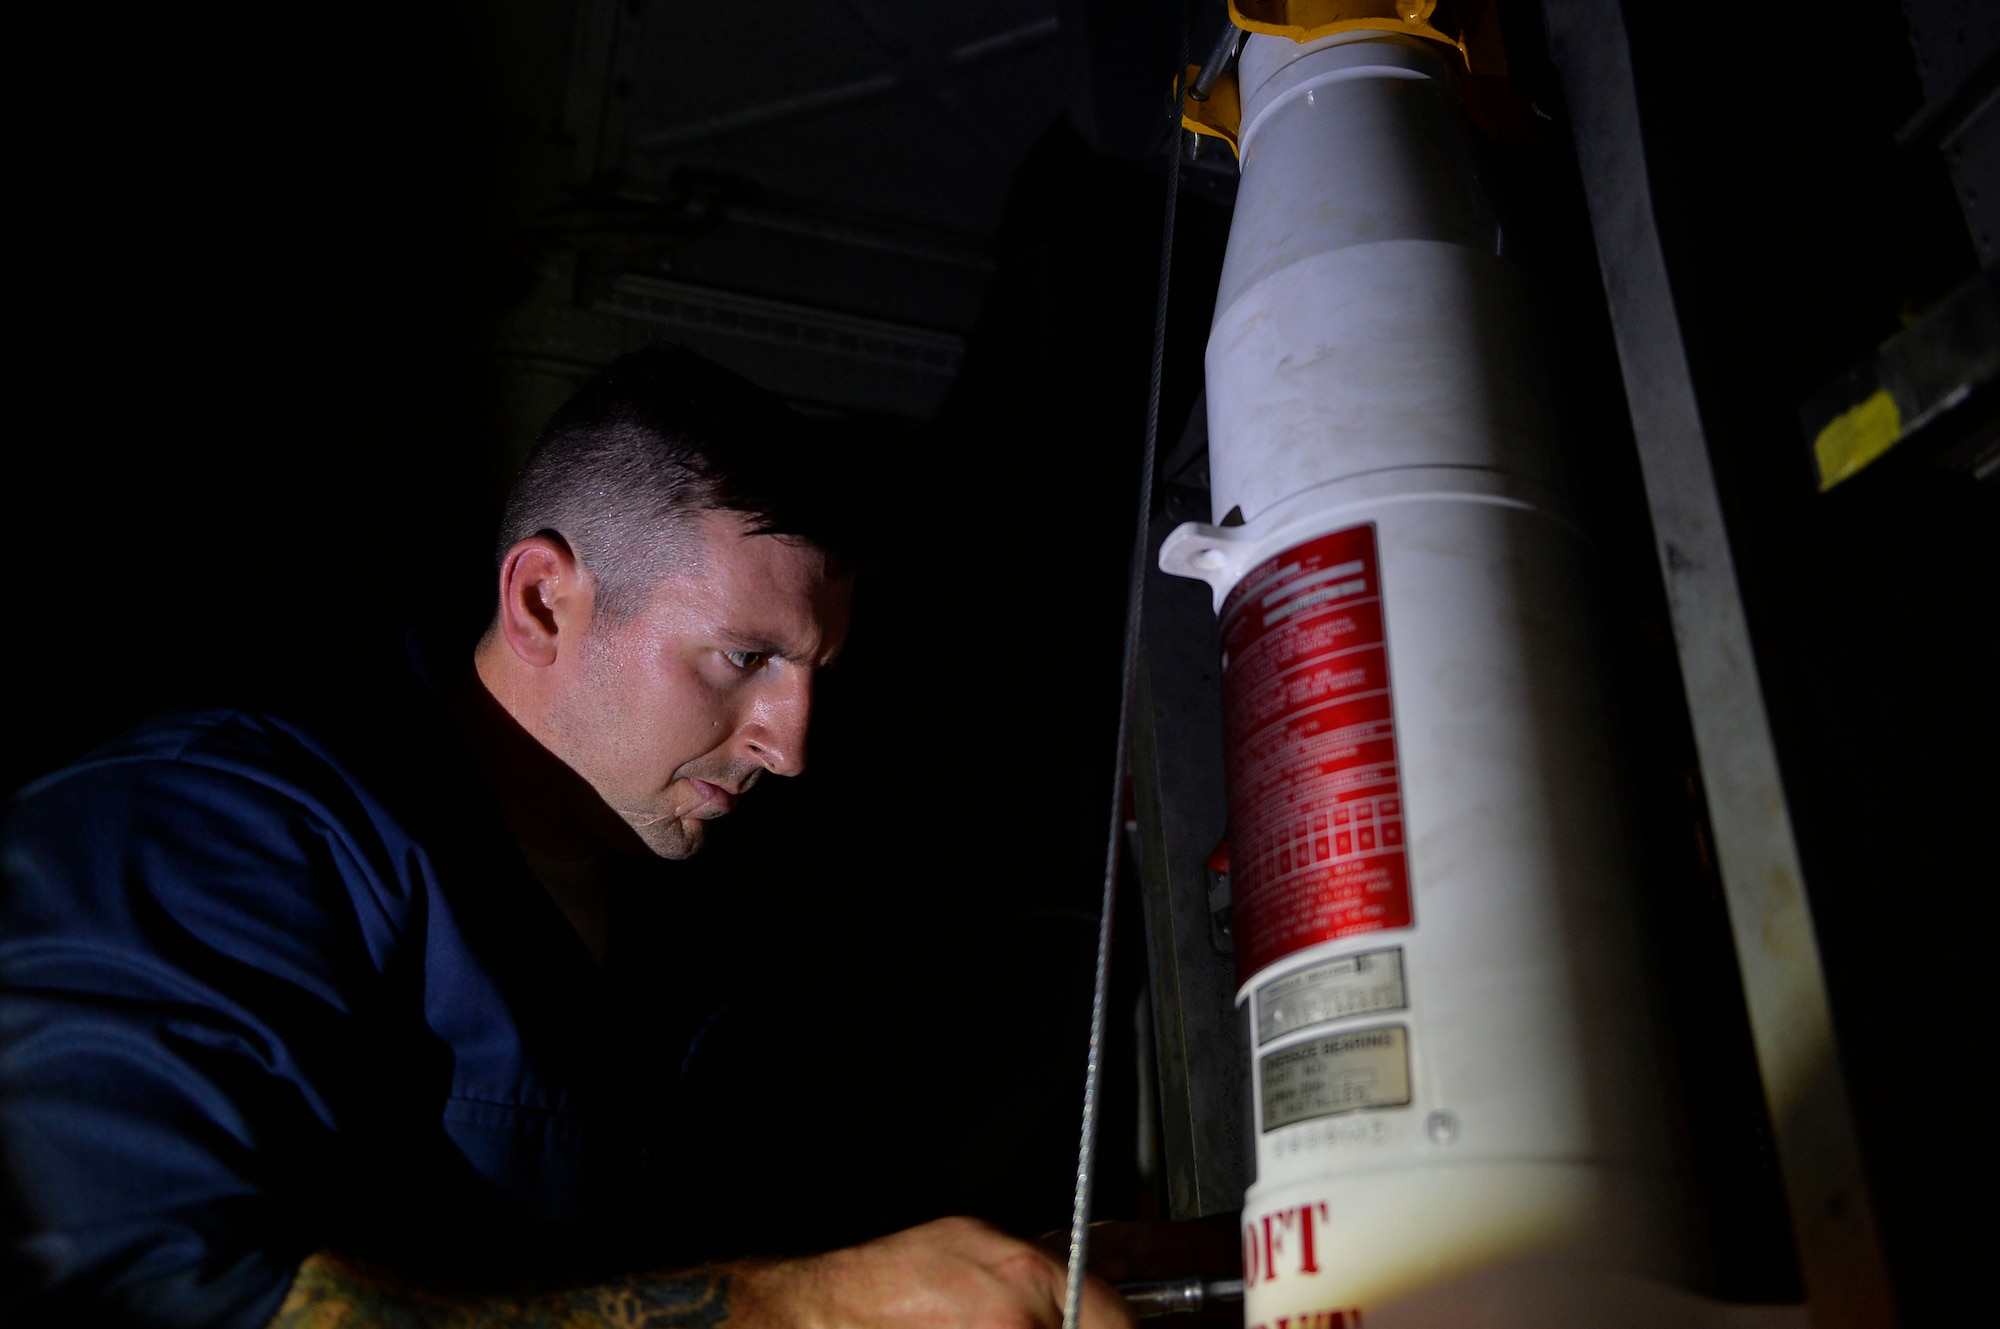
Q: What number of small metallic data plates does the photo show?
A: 2